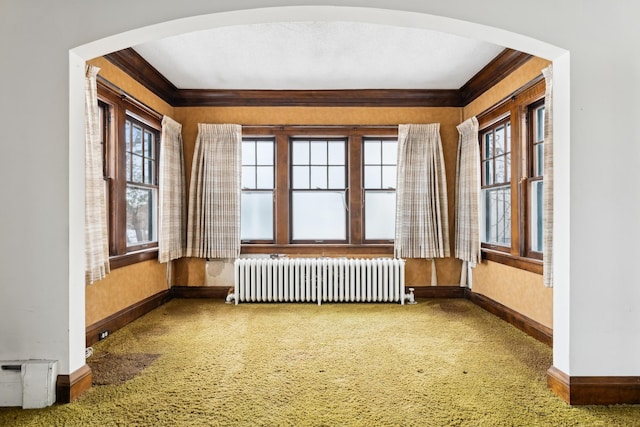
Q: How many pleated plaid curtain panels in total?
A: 6